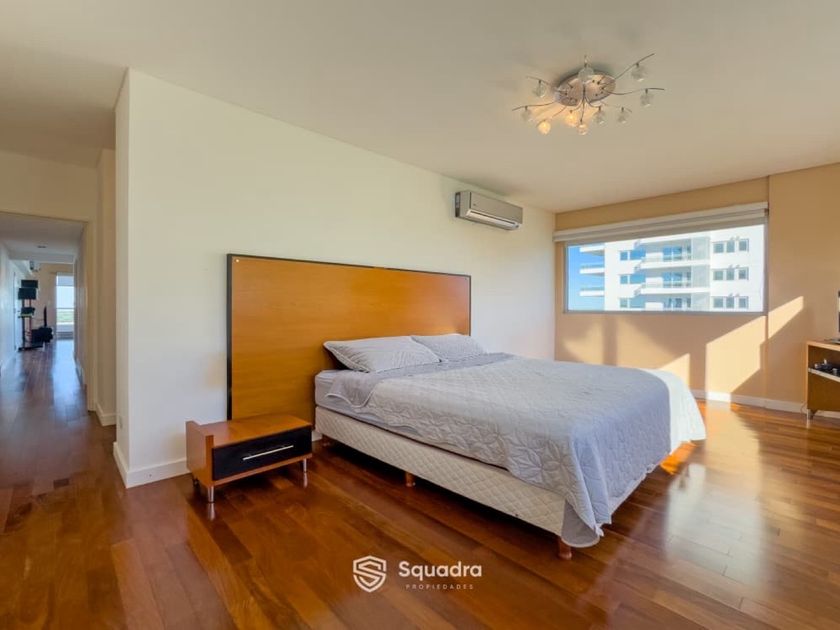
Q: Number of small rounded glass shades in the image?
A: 10